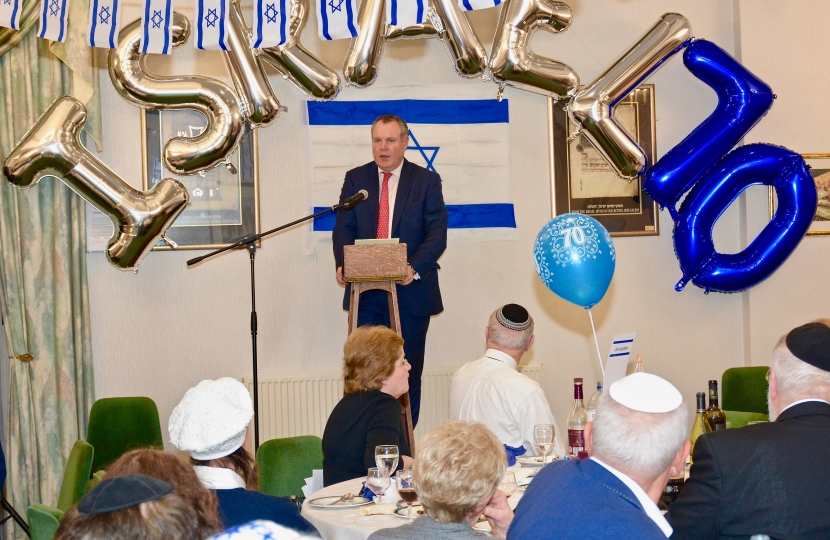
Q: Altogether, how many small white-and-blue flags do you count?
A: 9